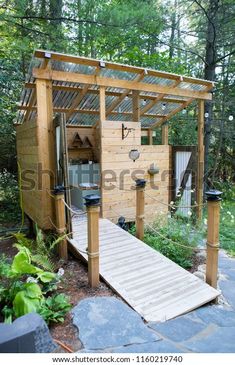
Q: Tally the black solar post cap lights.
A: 4